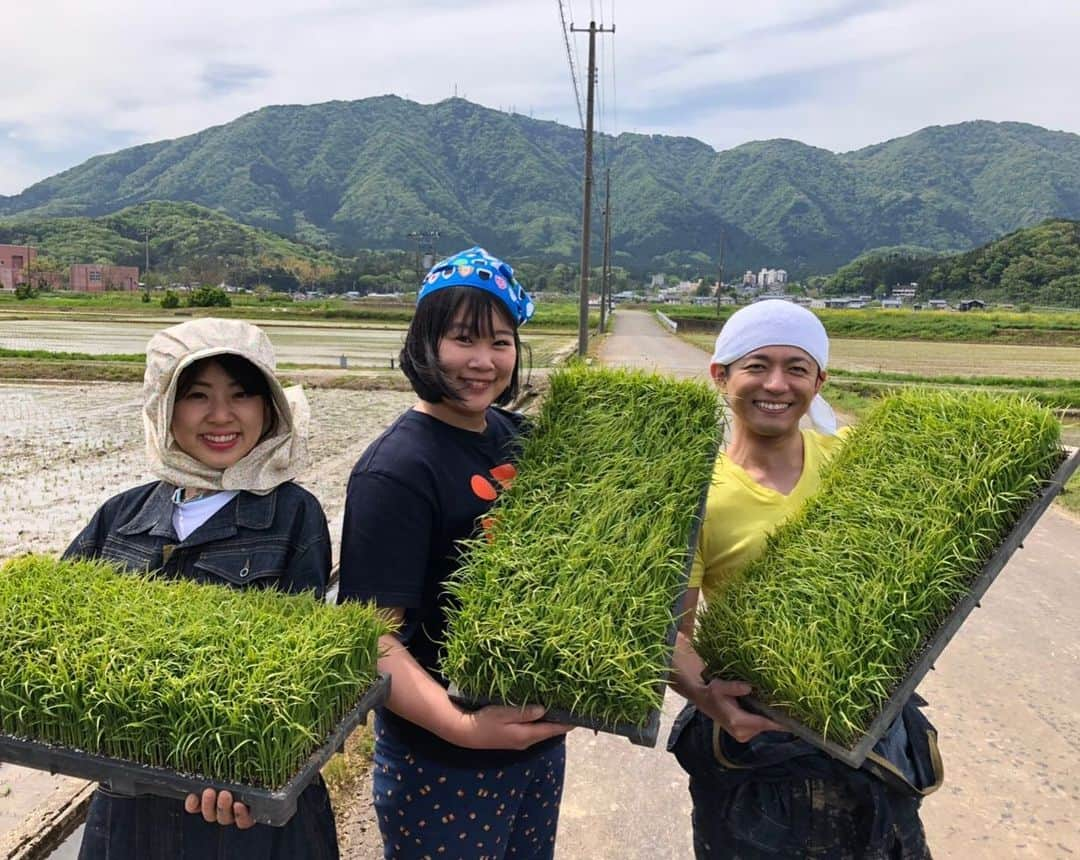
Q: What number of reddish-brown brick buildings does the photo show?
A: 2